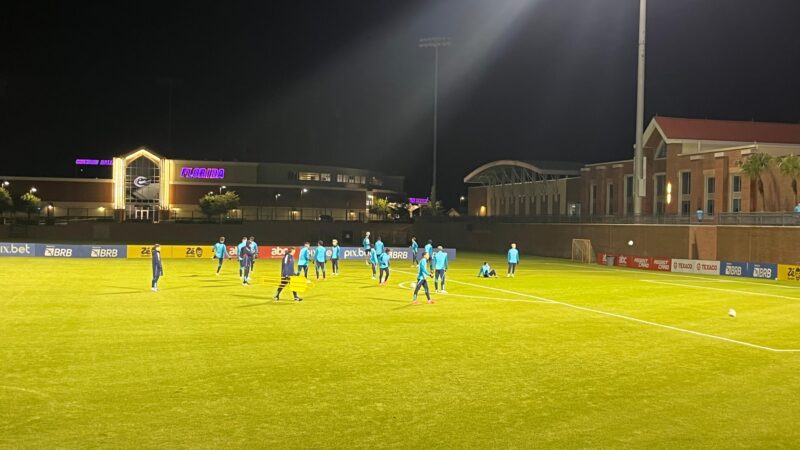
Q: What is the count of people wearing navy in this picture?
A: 3